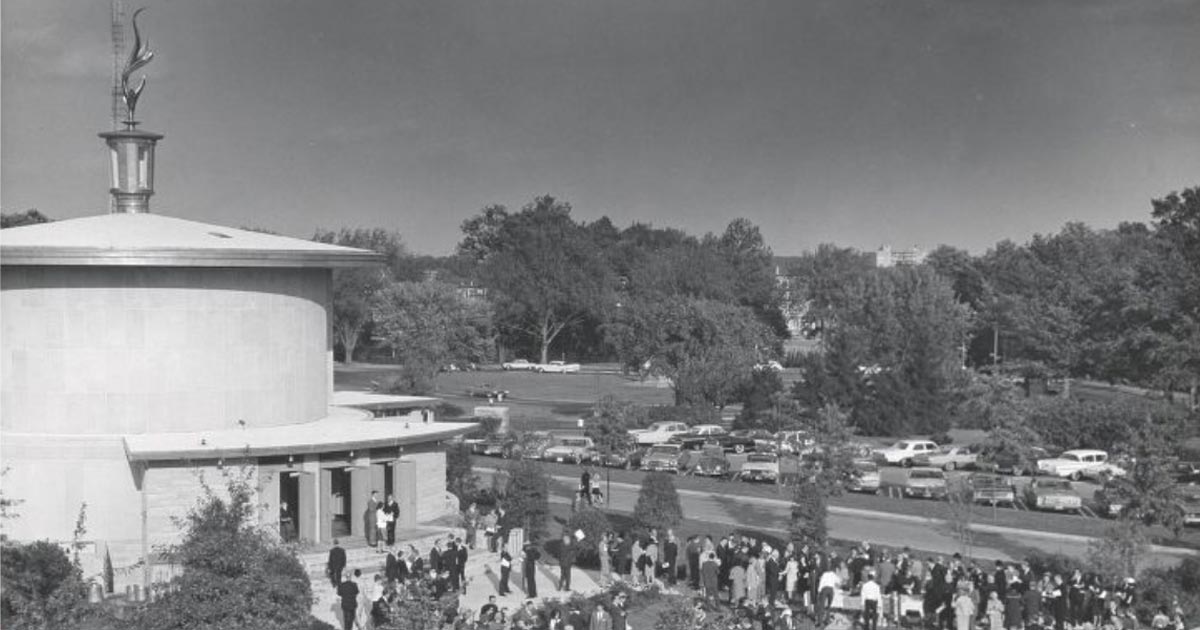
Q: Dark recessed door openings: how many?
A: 3